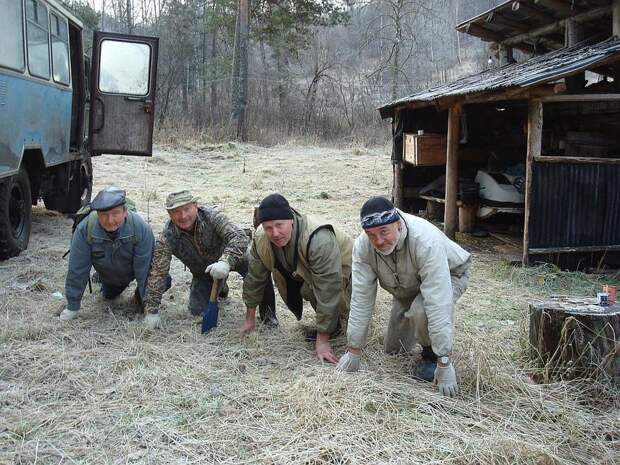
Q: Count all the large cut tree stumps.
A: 1